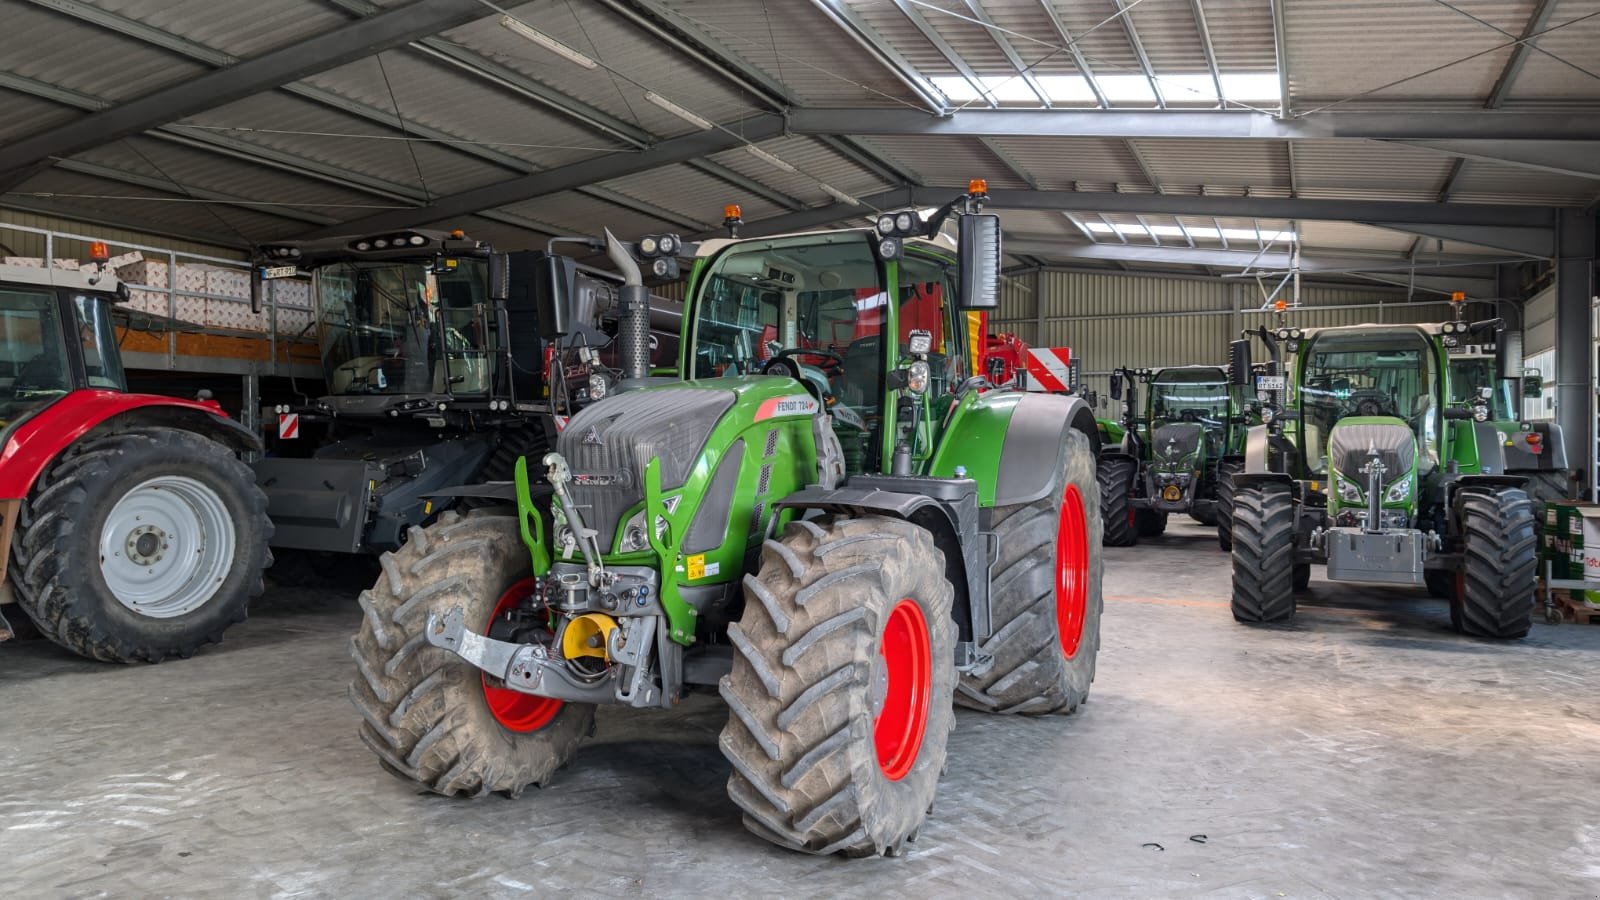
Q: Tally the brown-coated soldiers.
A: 0